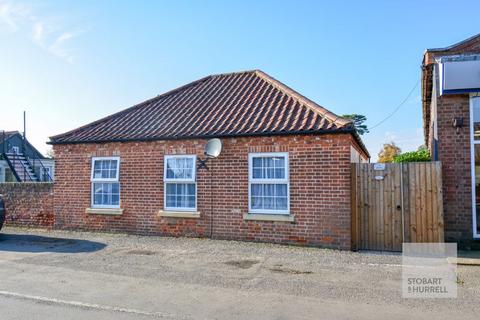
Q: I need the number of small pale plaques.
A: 2